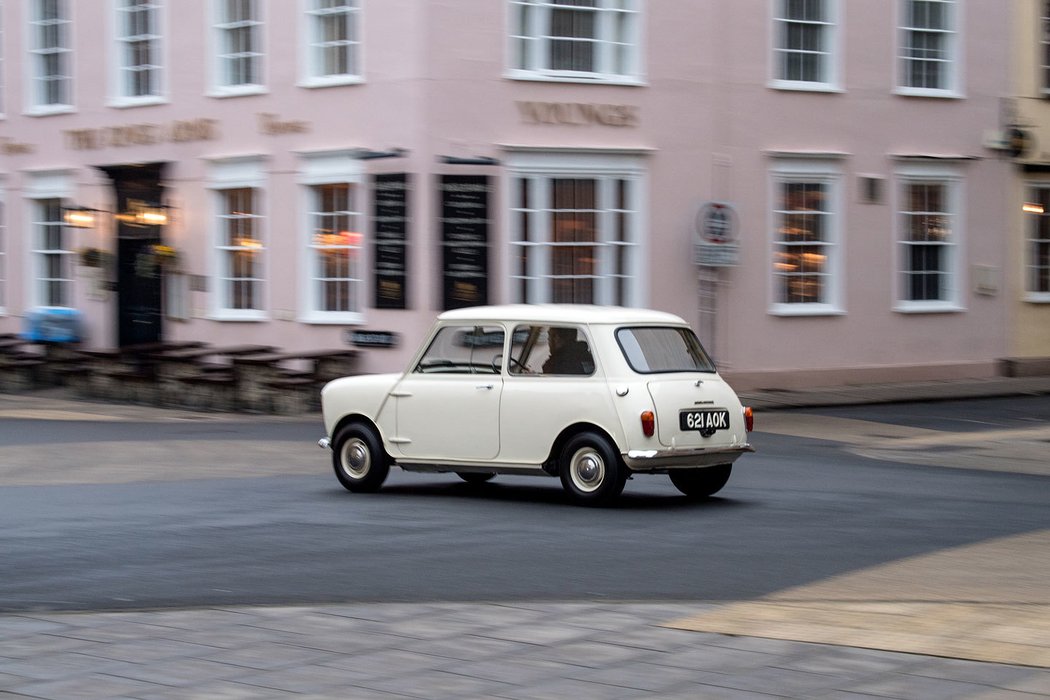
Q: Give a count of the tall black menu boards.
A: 2